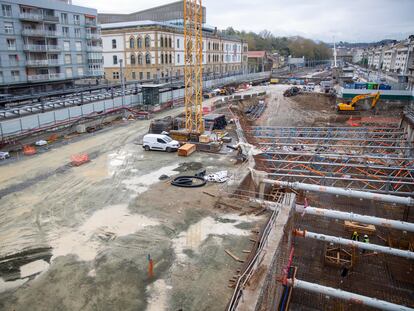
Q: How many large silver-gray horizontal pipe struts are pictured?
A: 4